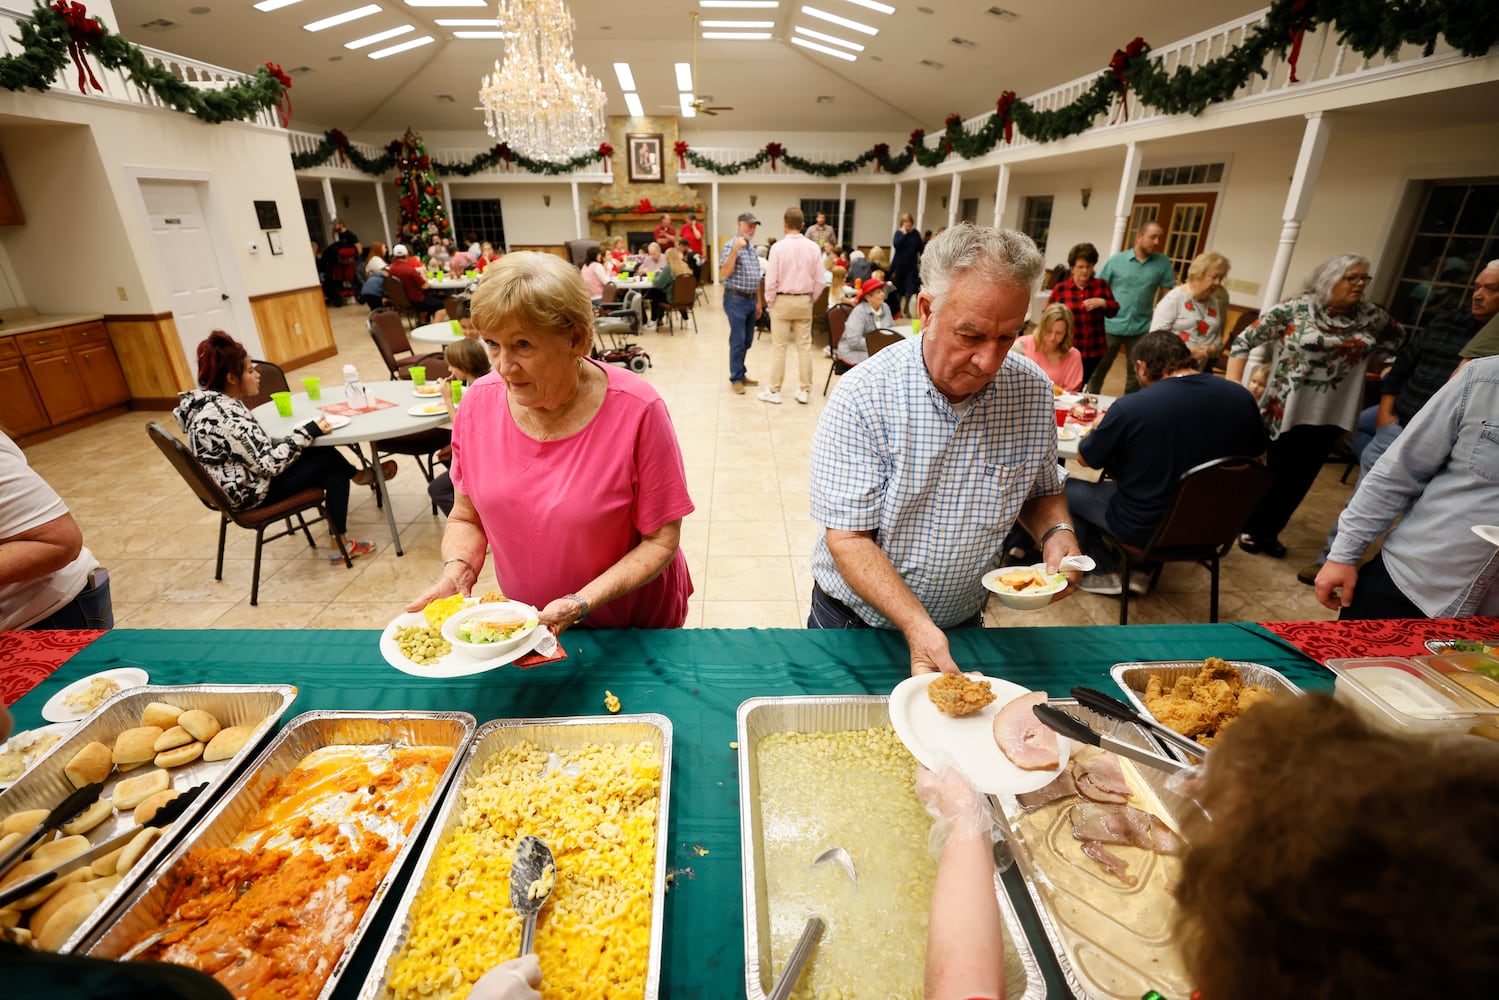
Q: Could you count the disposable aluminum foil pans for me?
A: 7